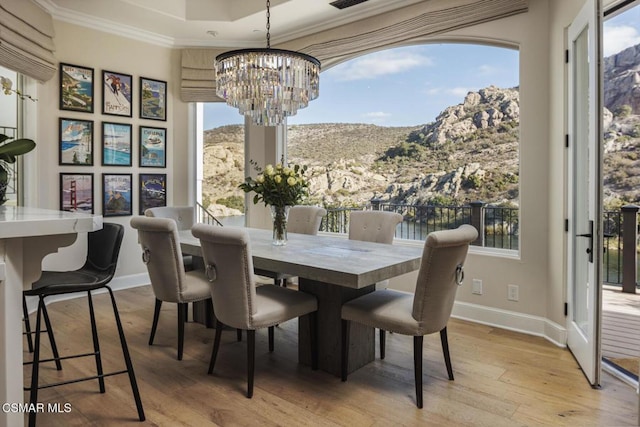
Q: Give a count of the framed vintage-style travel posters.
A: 9